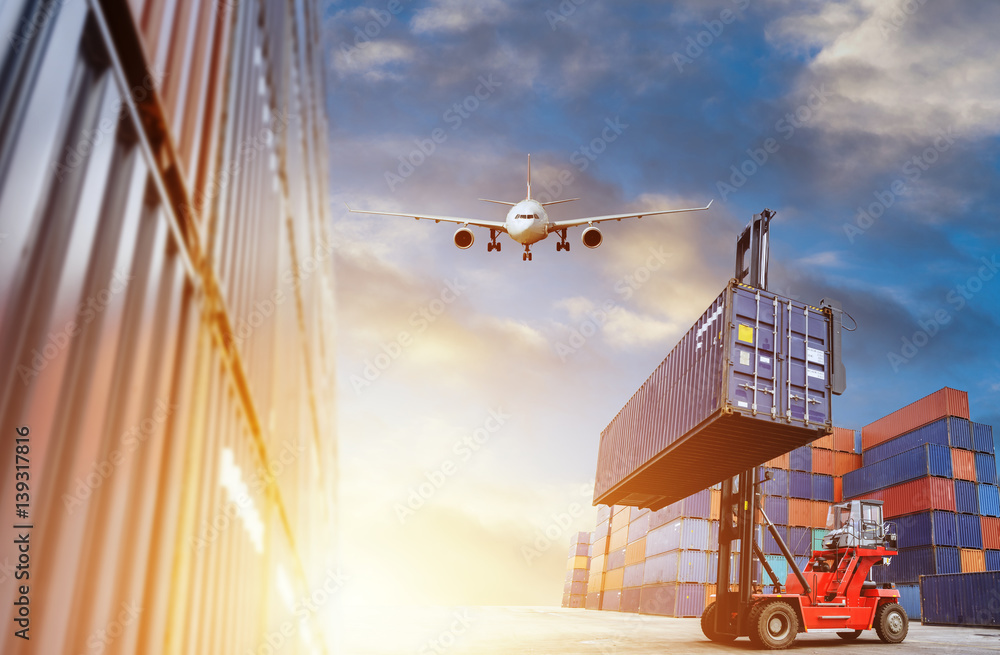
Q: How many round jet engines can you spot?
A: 2